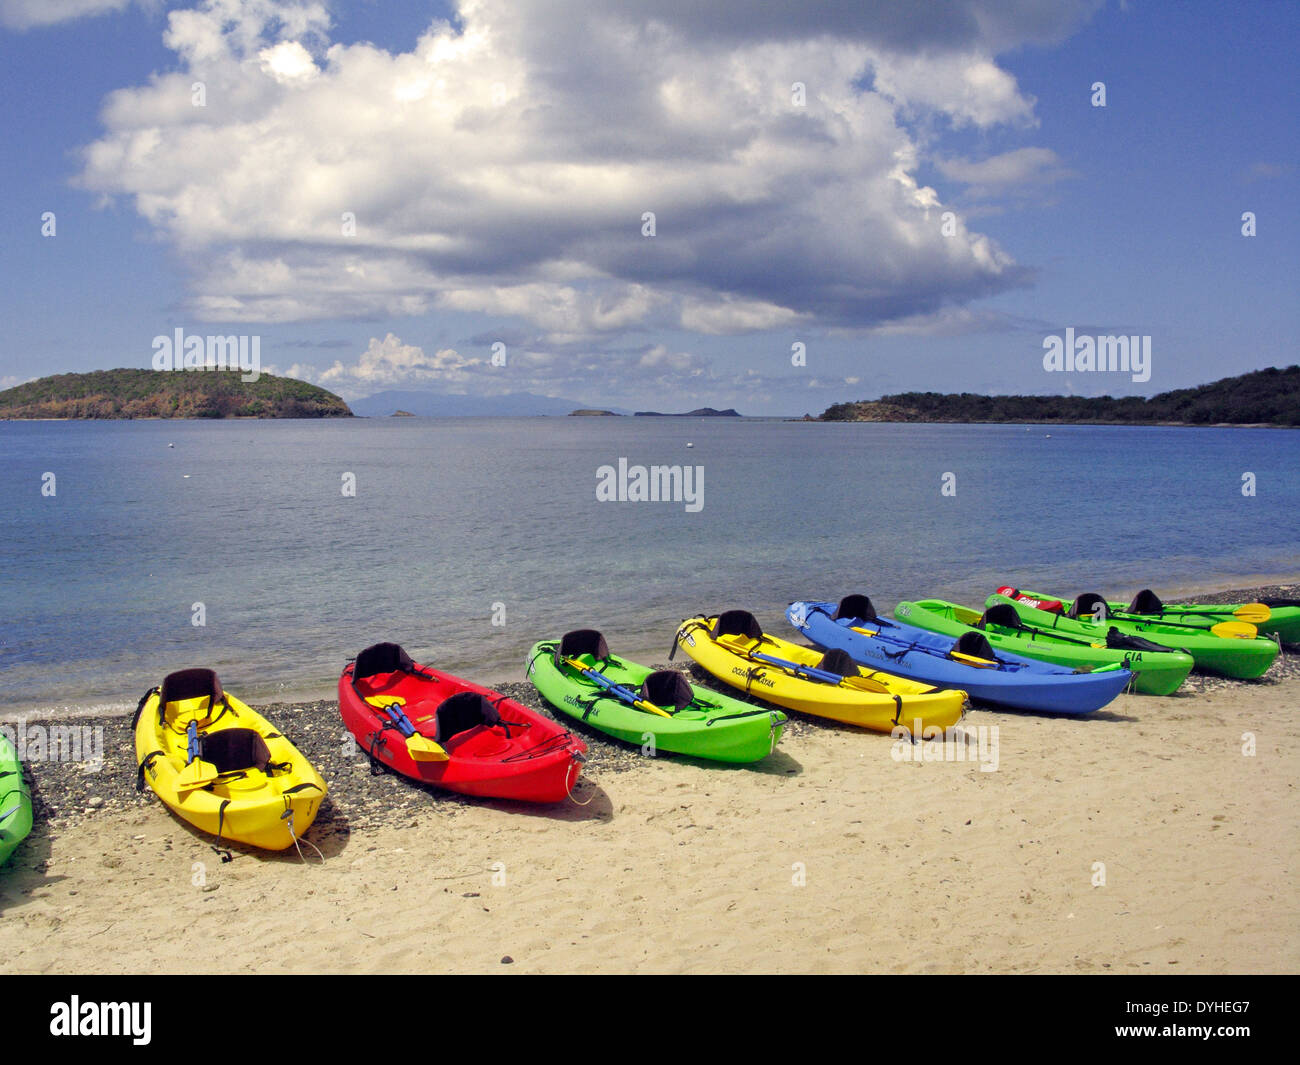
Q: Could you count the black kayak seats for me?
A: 13